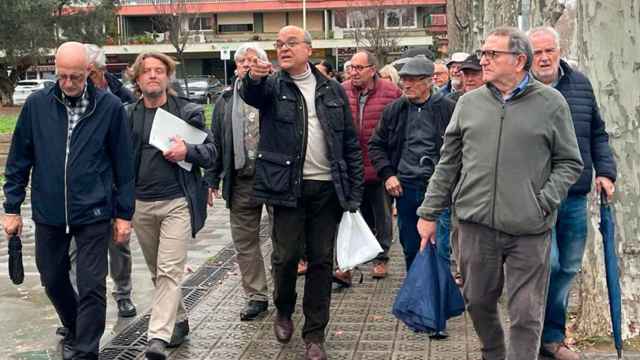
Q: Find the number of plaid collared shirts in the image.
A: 1